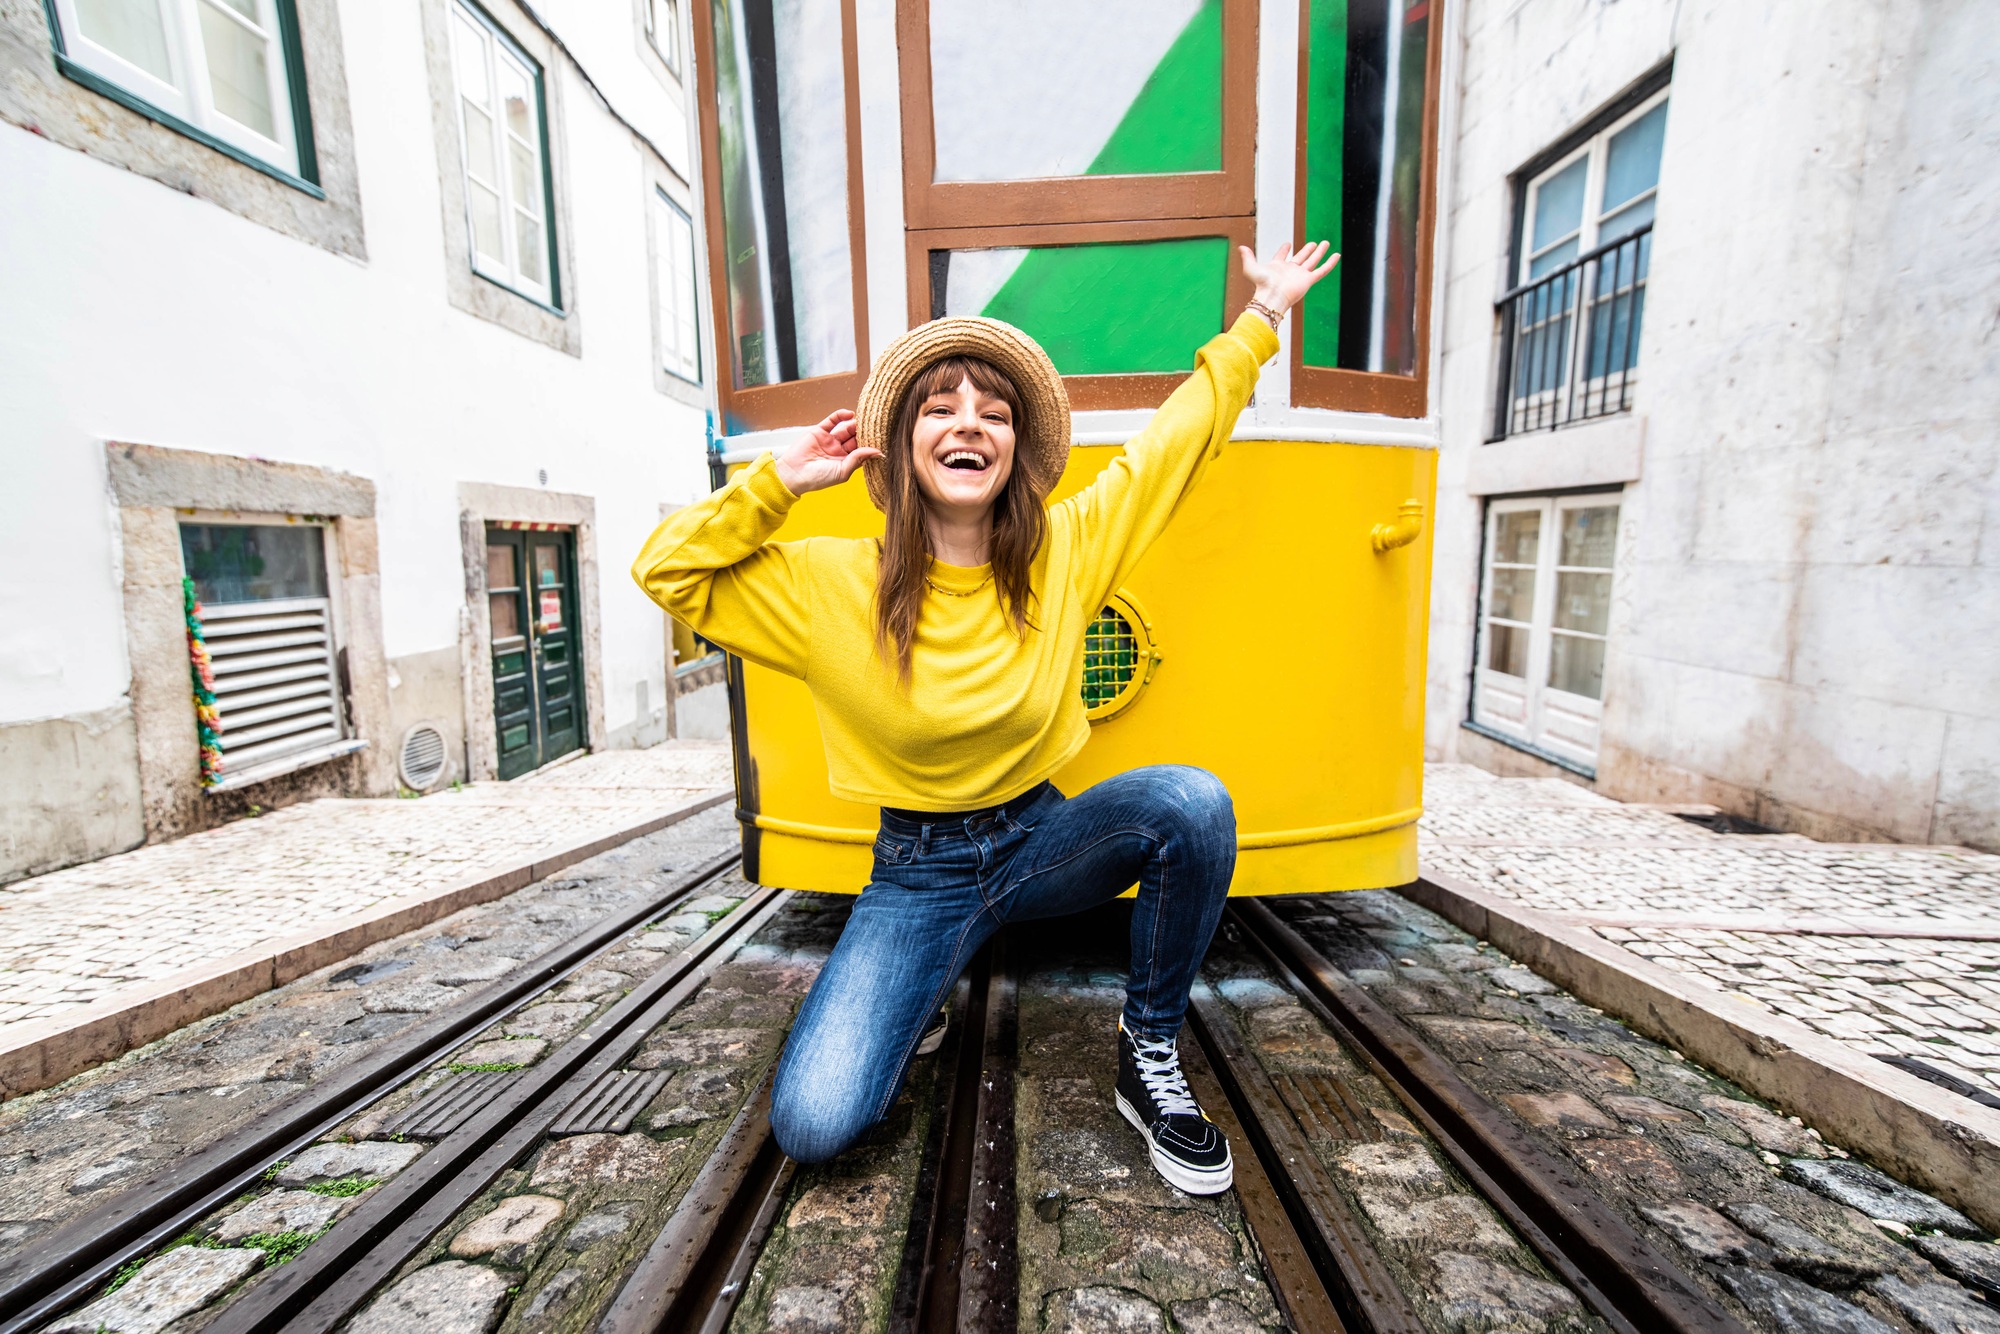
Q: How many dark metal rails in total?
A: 6